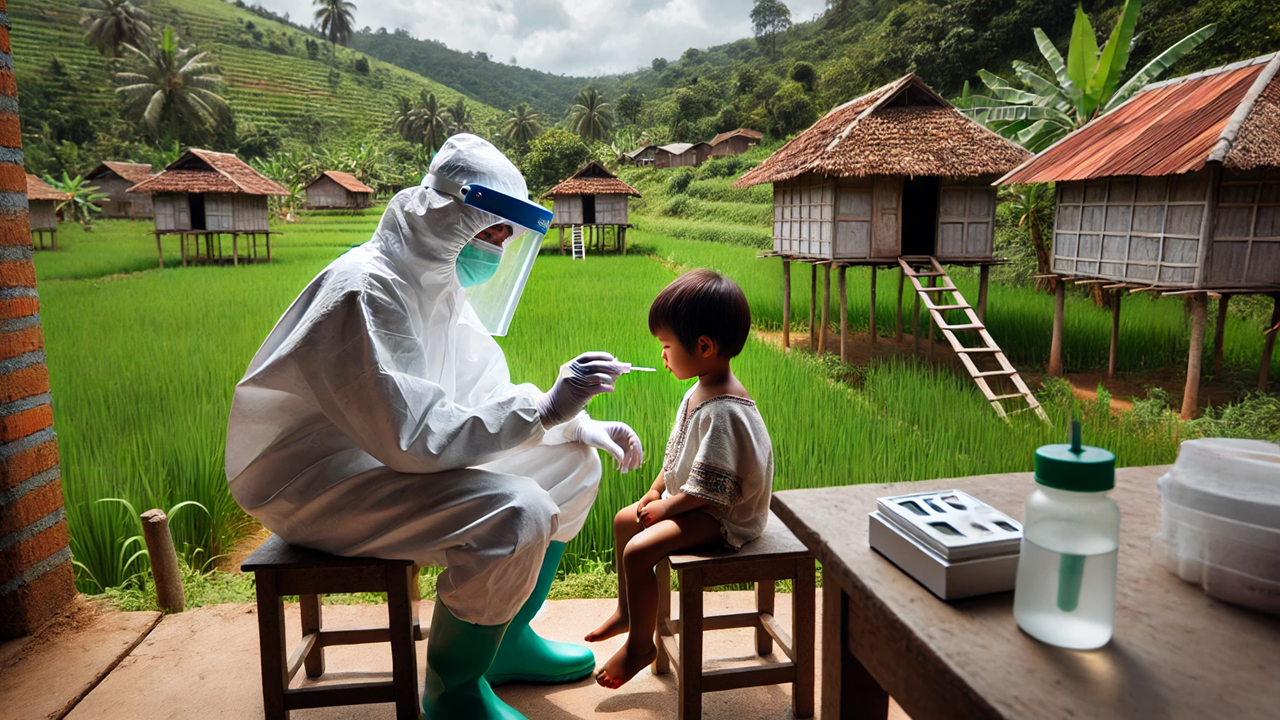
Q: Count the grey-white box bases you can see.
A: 1